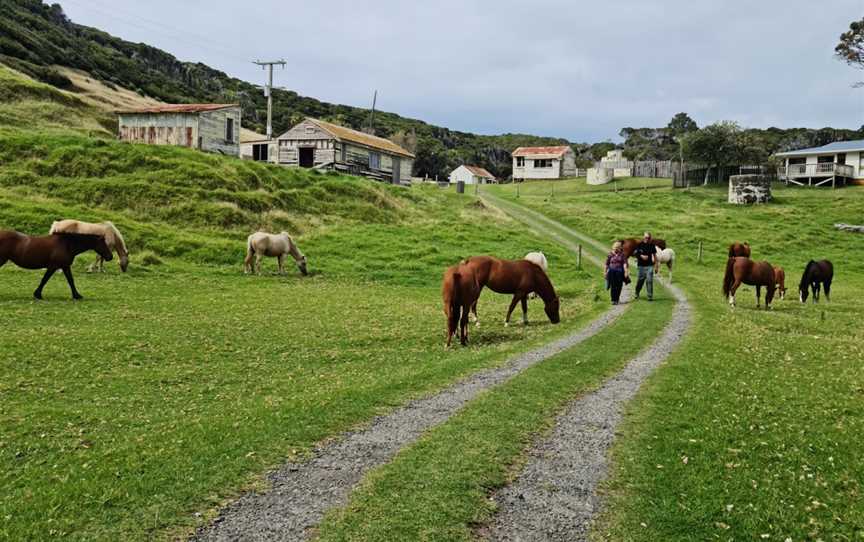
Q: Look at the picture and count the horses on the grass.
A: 12